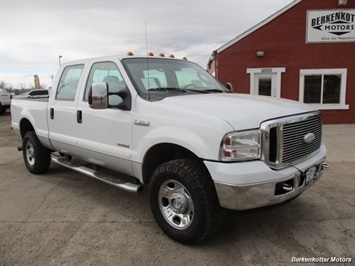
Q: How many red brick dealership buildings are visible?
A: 1